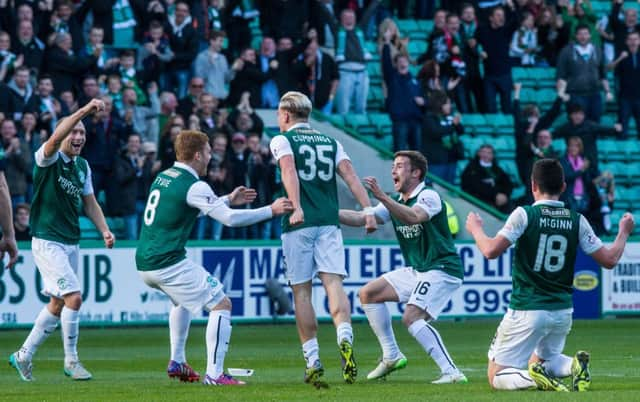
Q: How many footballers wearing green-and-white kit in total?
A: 5